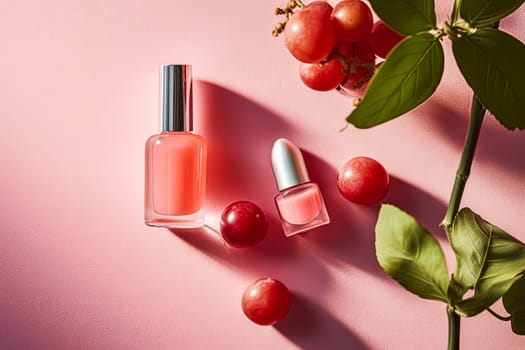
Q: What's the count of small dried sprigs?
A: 1